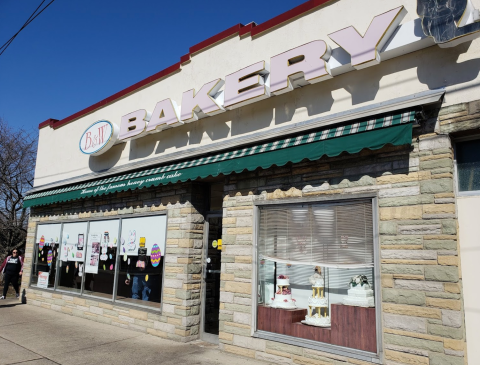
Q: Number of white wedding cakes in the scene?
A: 3